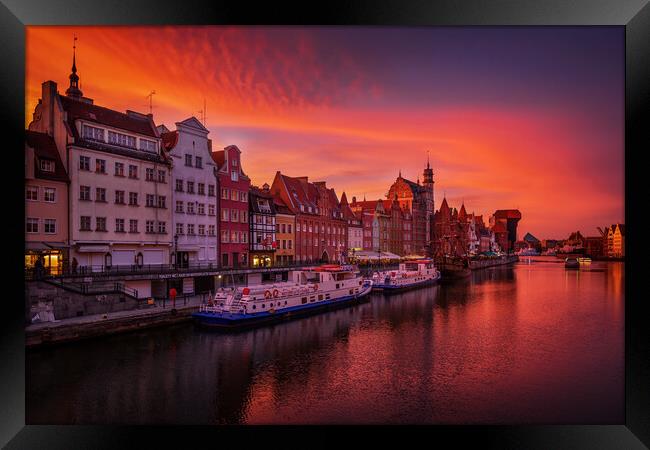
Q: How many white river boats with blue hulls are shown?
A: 2